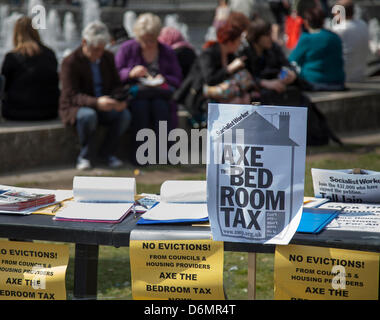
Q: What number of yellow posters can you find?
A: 3